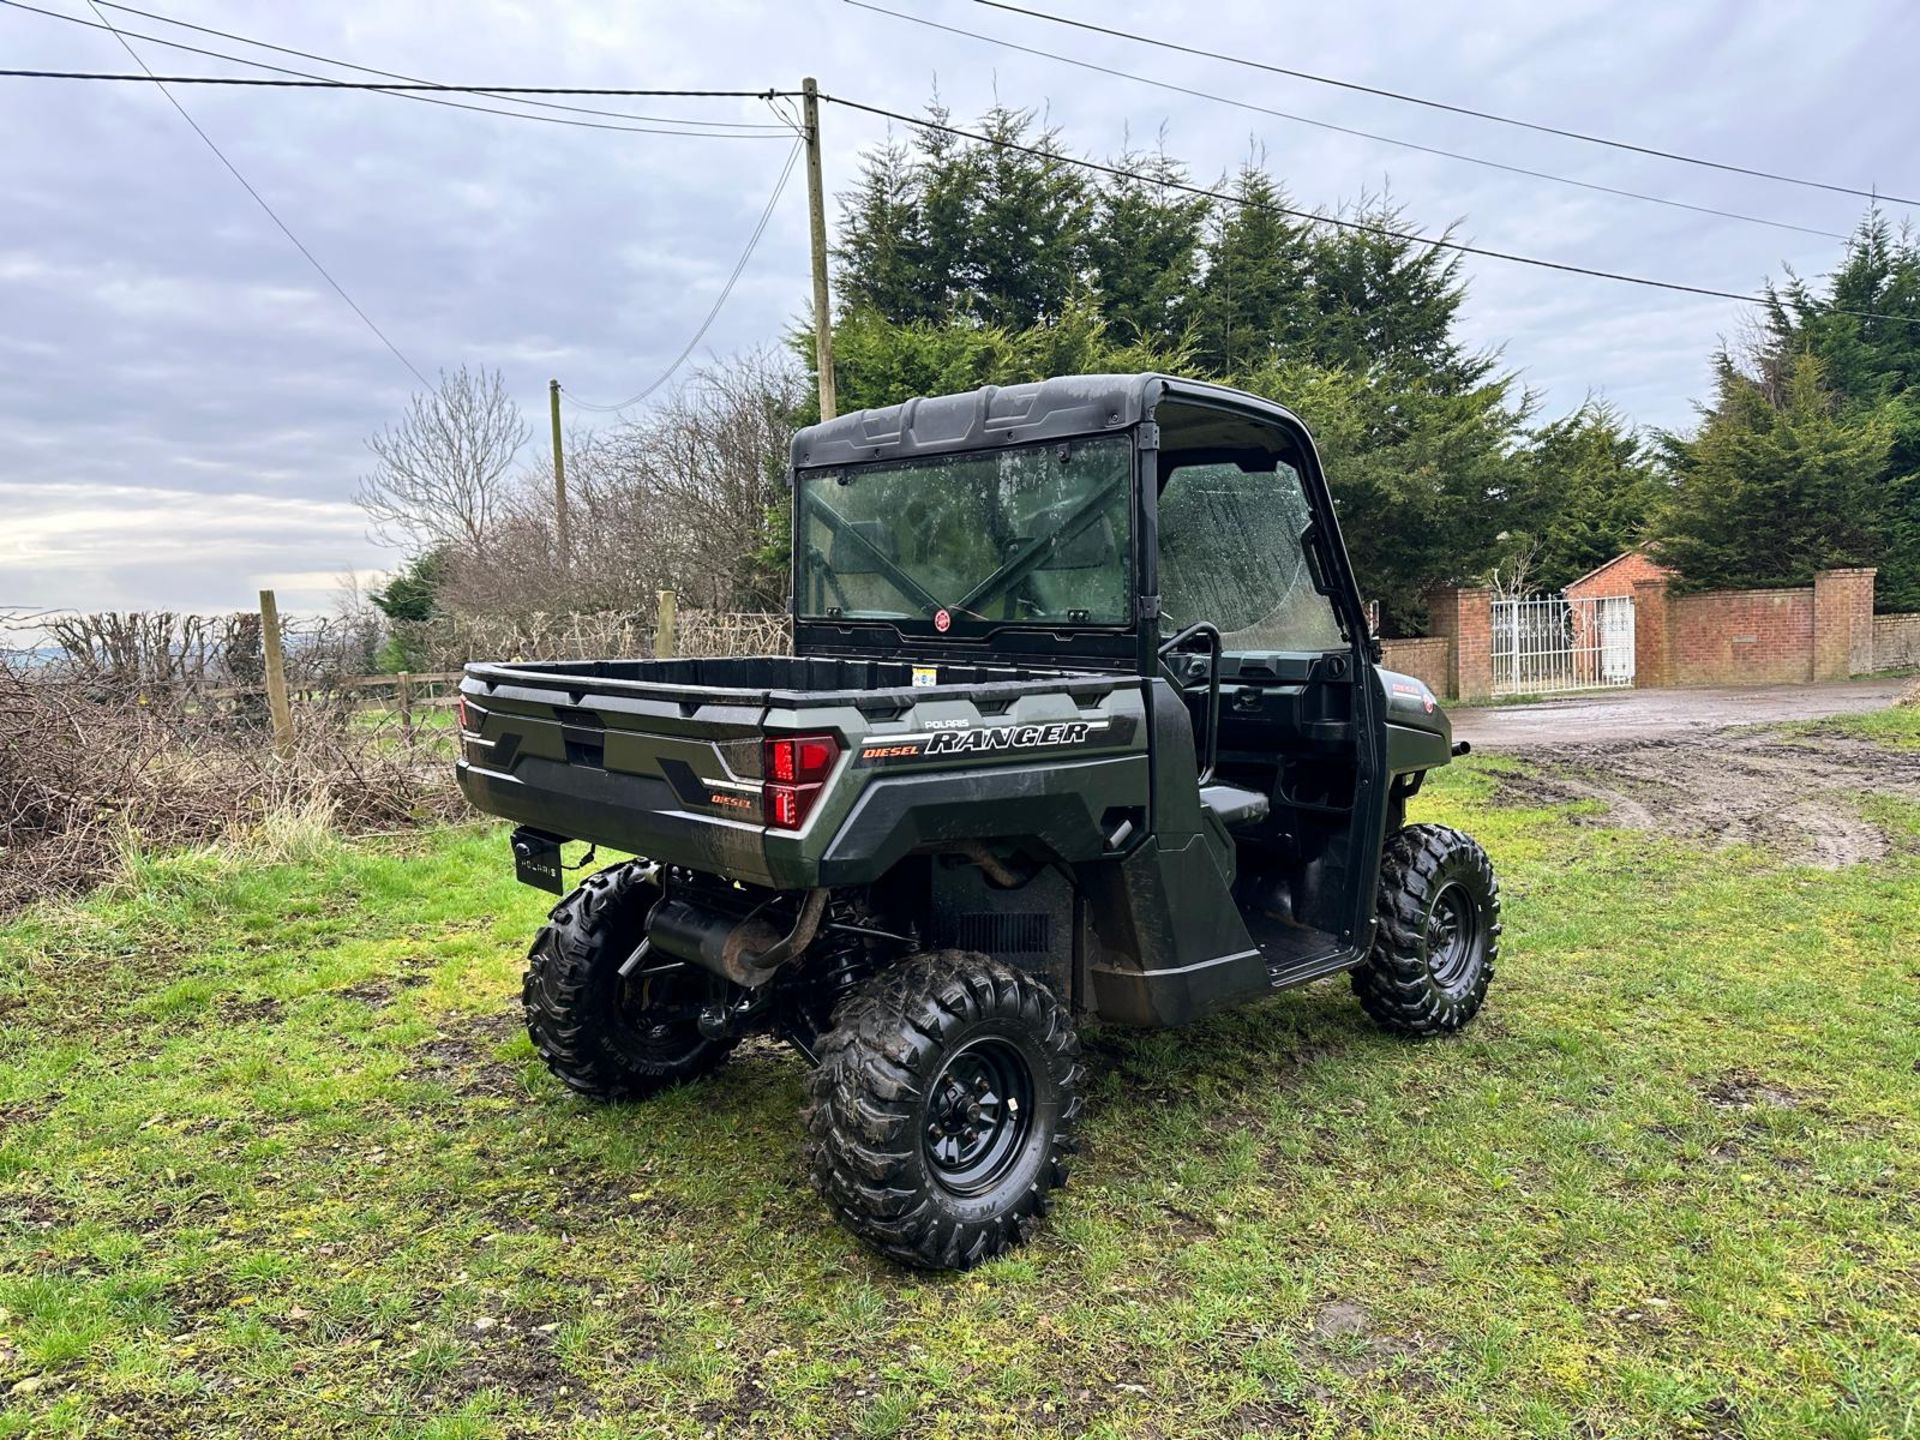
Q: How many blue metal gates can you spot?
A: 0